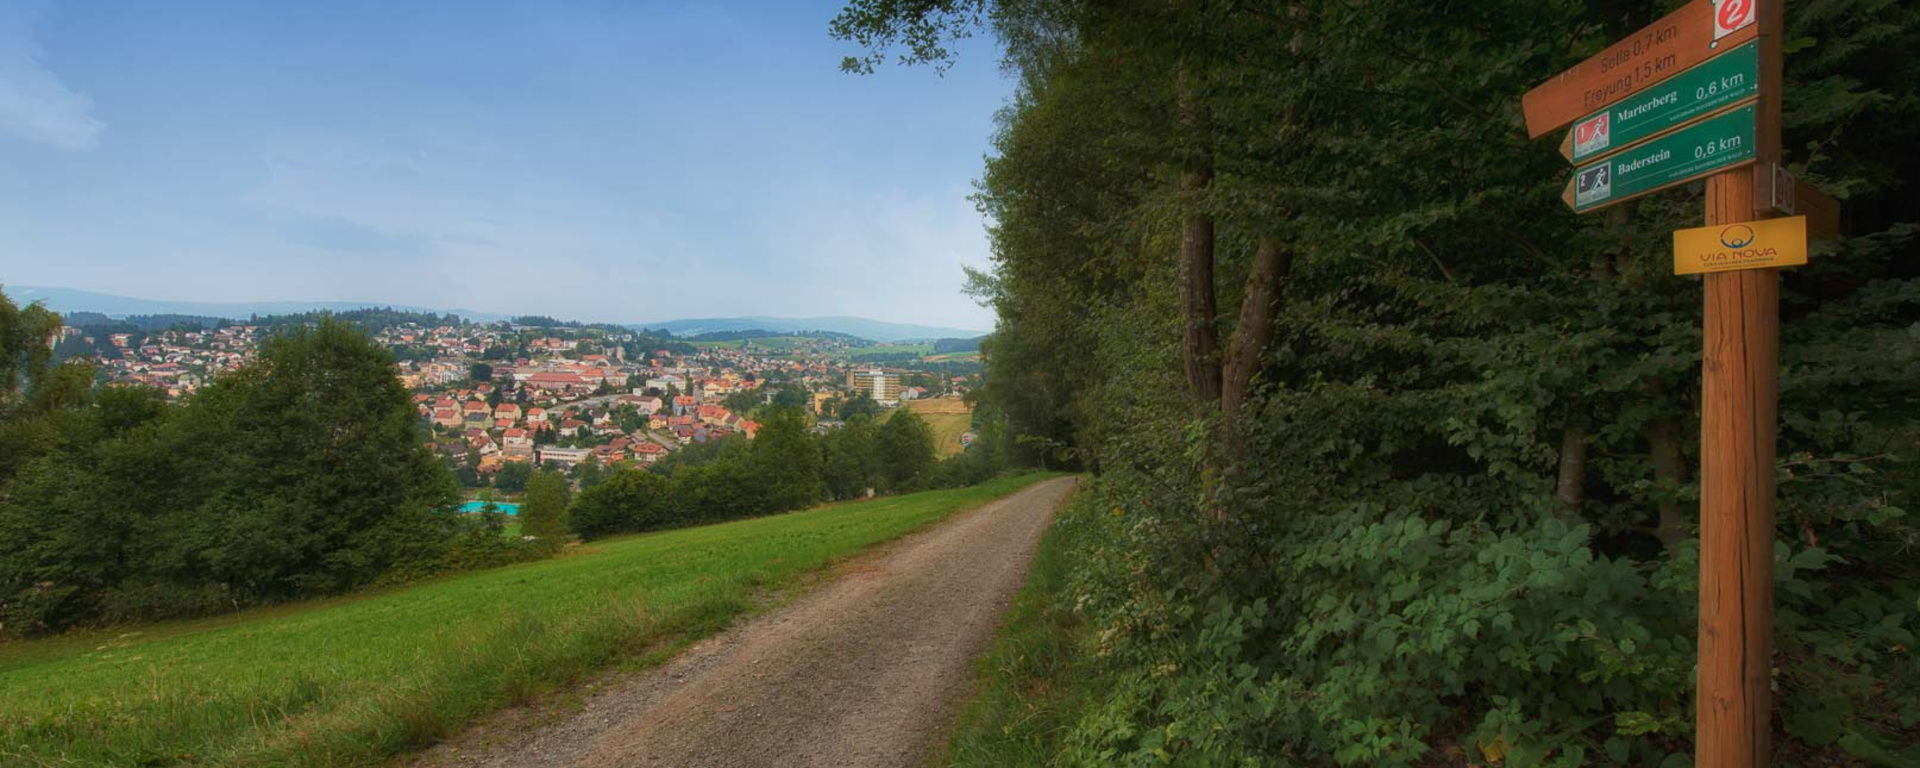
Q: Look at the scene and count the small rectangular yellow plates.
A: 1